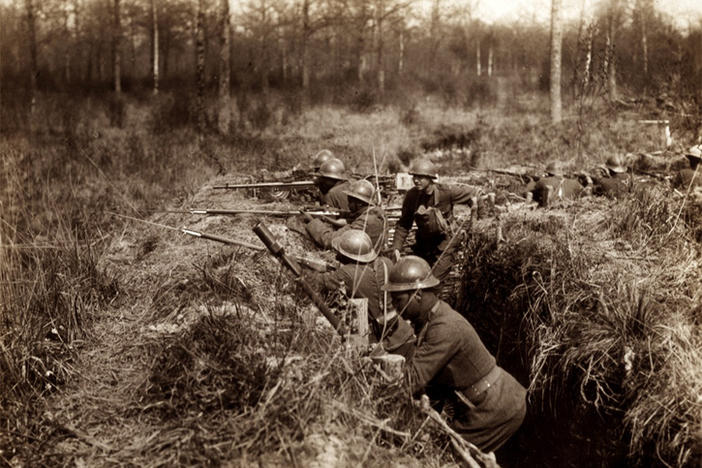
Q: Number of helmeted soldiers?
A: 9